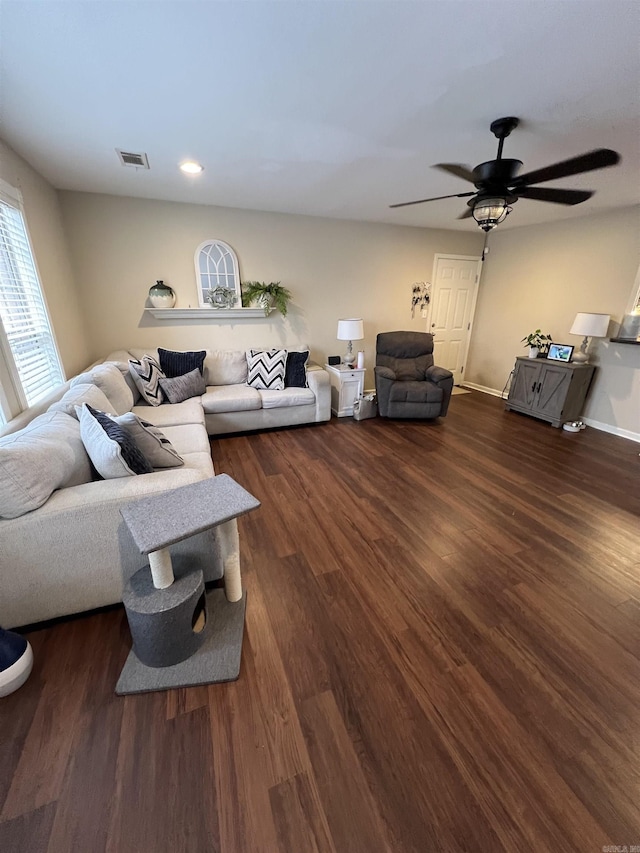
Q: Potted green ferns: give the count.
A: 1